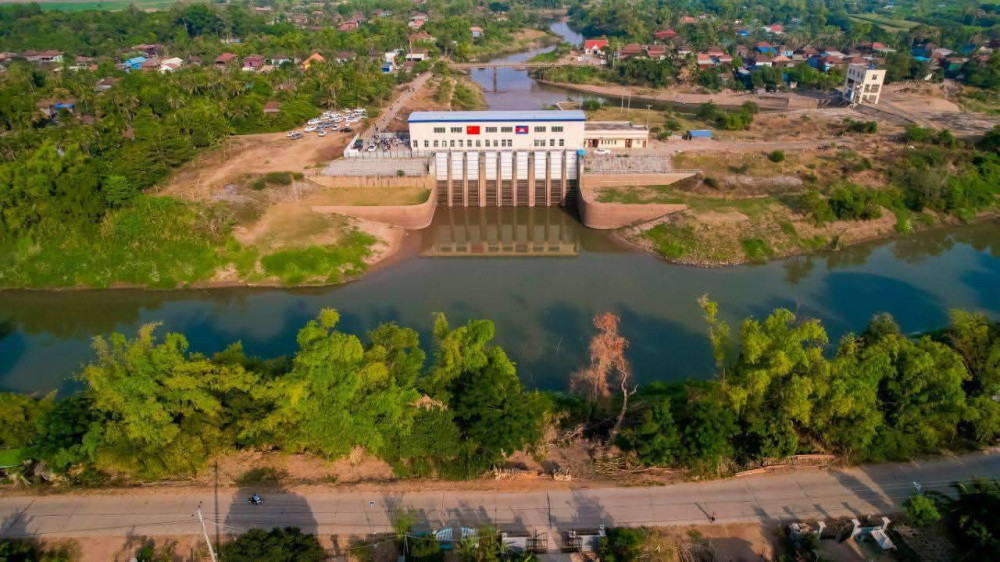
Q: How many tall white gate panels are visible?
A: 9